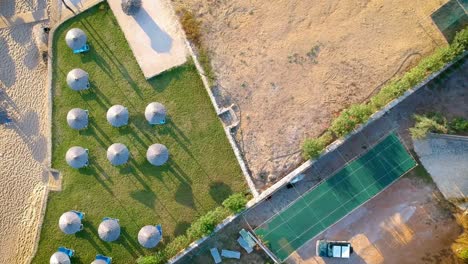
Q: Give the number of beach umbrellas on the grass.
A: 13